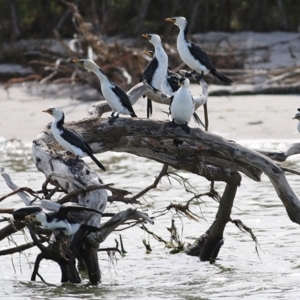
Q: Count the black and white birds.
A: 8